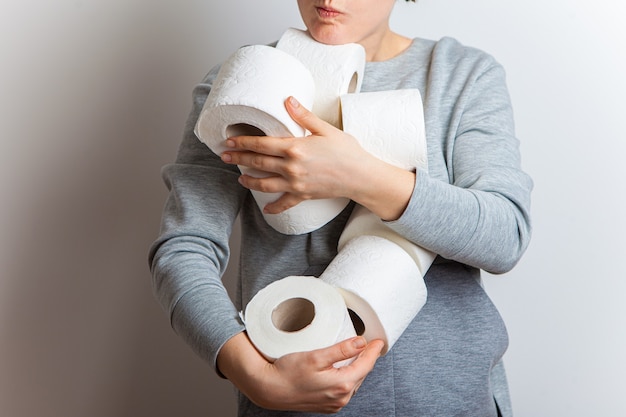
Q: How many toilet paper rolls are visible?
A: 7